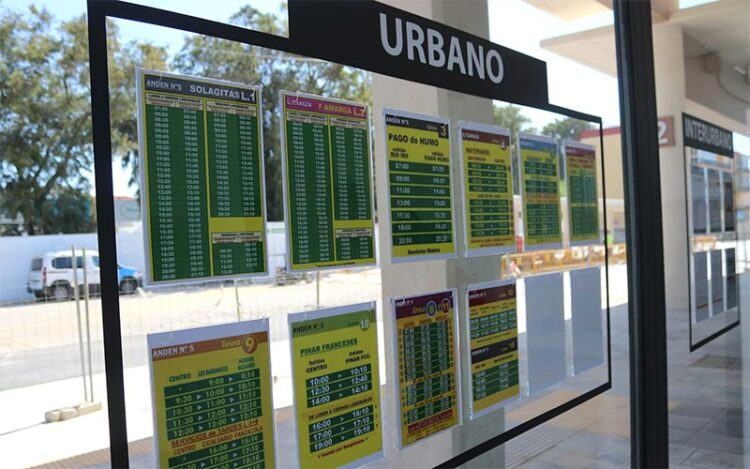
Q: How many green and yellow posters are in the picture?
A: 10